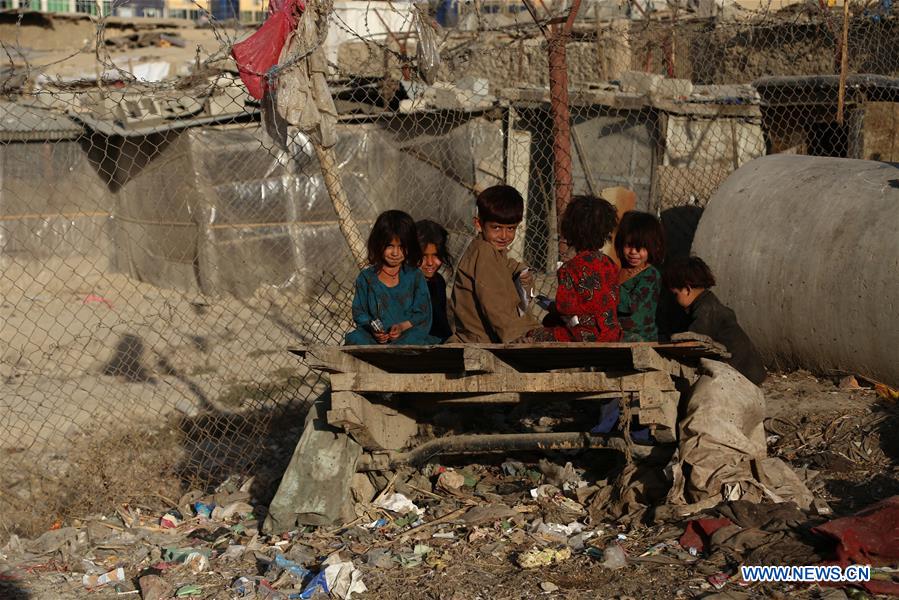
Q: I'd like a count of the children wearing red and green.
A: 2